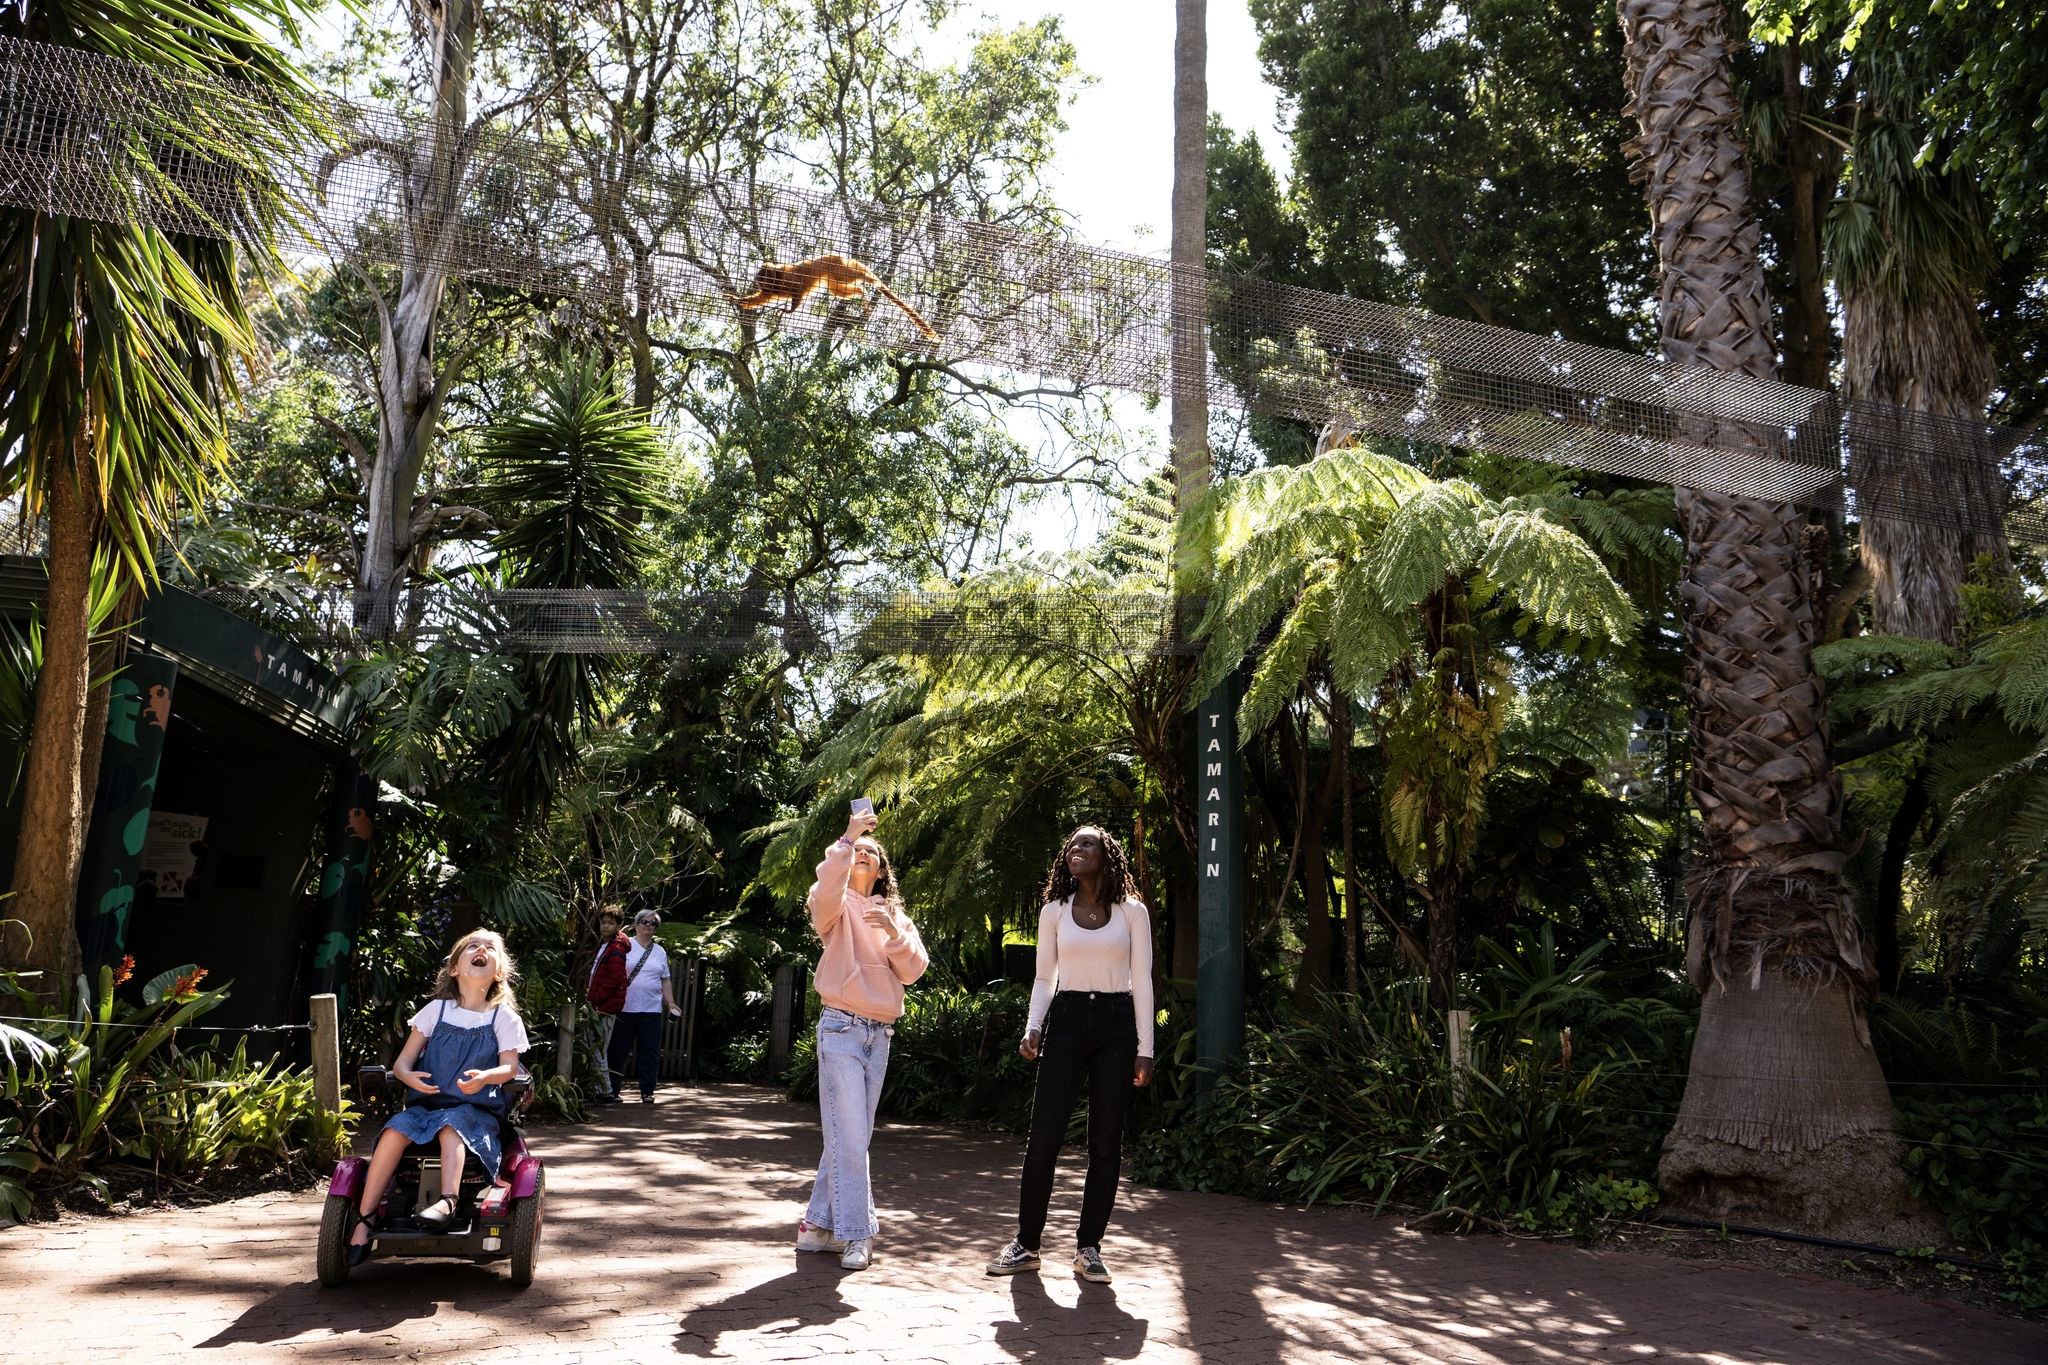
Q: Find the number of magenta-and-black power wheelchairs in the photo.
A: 1